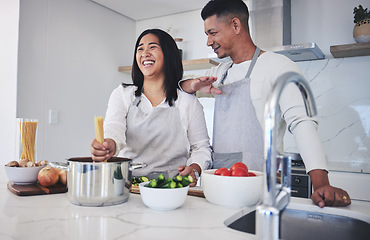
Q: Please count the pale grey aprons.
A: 2